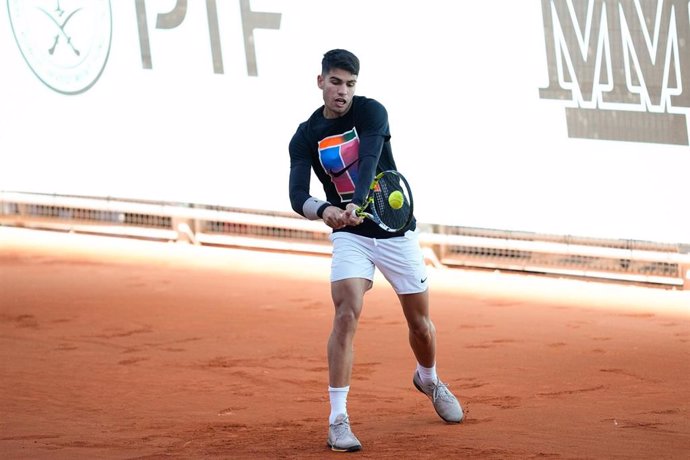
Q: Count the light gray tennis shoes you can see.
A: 2